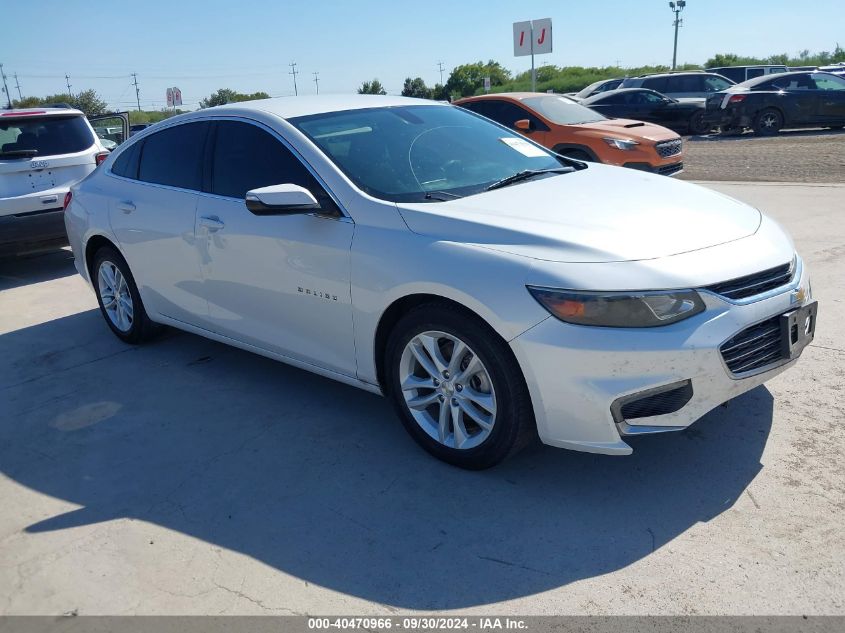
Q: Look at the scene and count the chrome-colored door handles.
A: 0